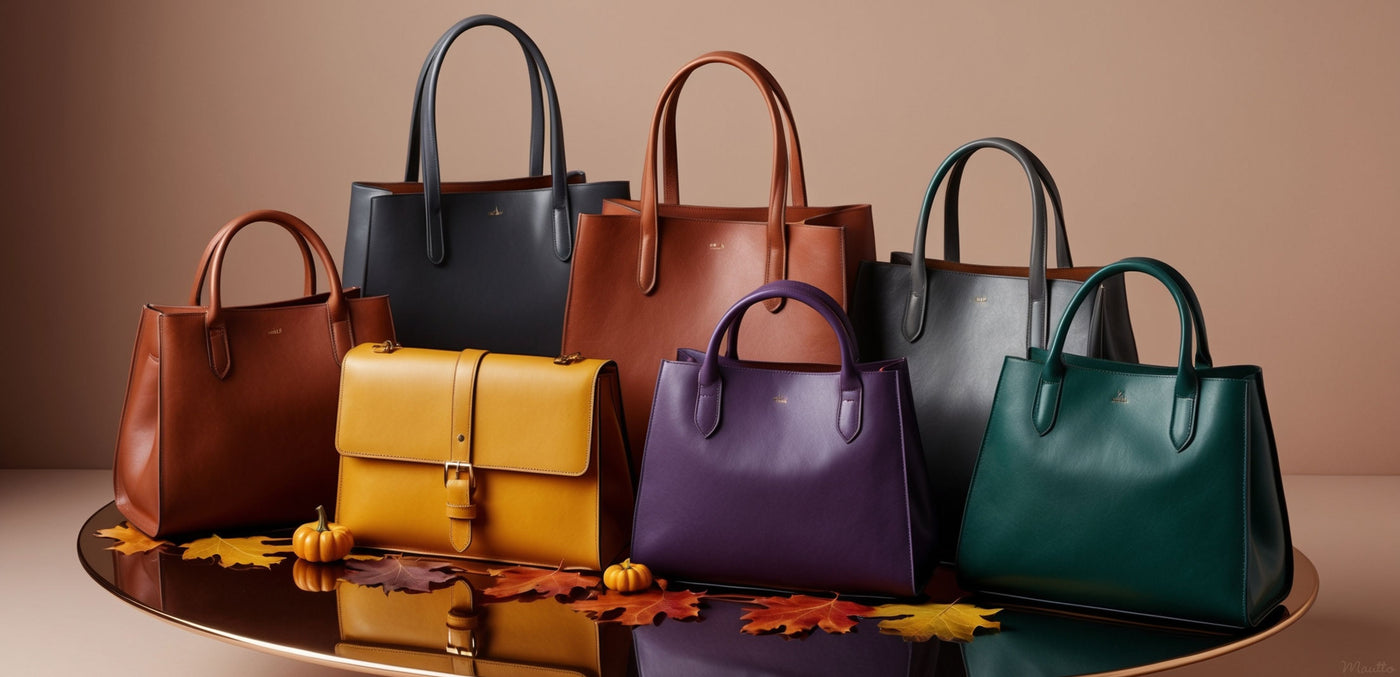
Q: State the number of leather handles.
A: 12